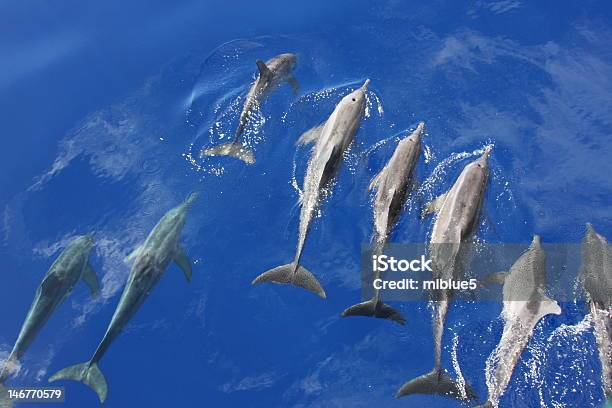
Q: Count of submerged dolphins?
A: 2